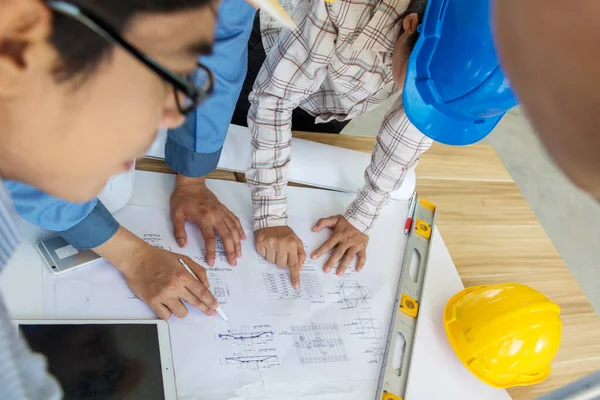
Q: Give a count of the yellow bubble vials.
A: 3